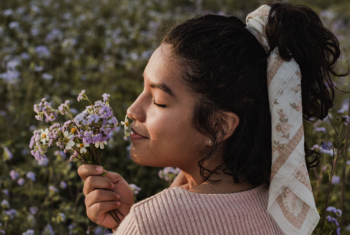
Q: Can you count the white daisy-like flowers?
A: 5